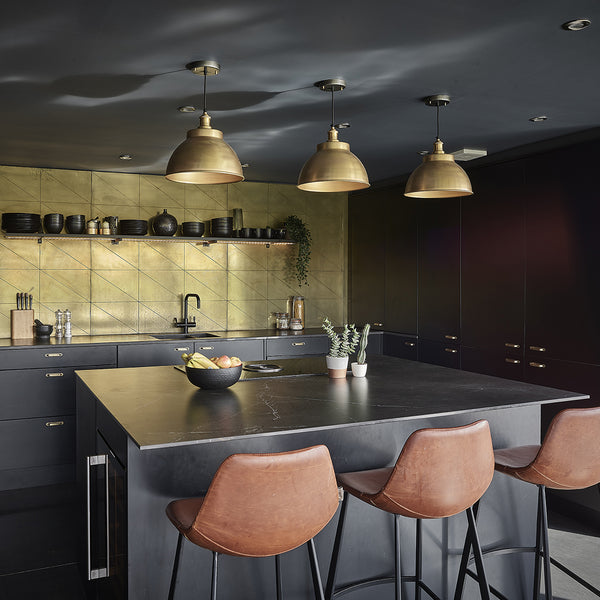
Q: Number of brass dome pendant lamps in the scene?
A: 3